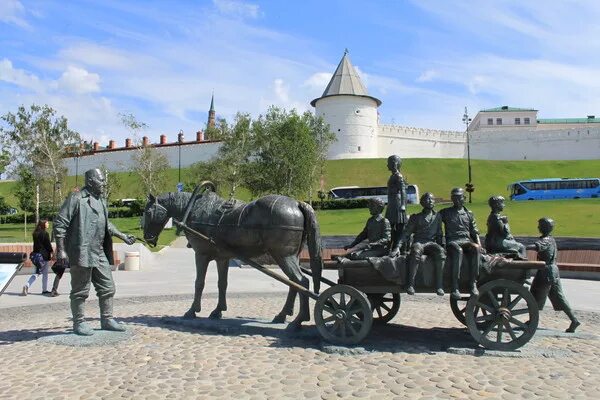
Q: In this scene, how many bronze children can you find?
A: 6